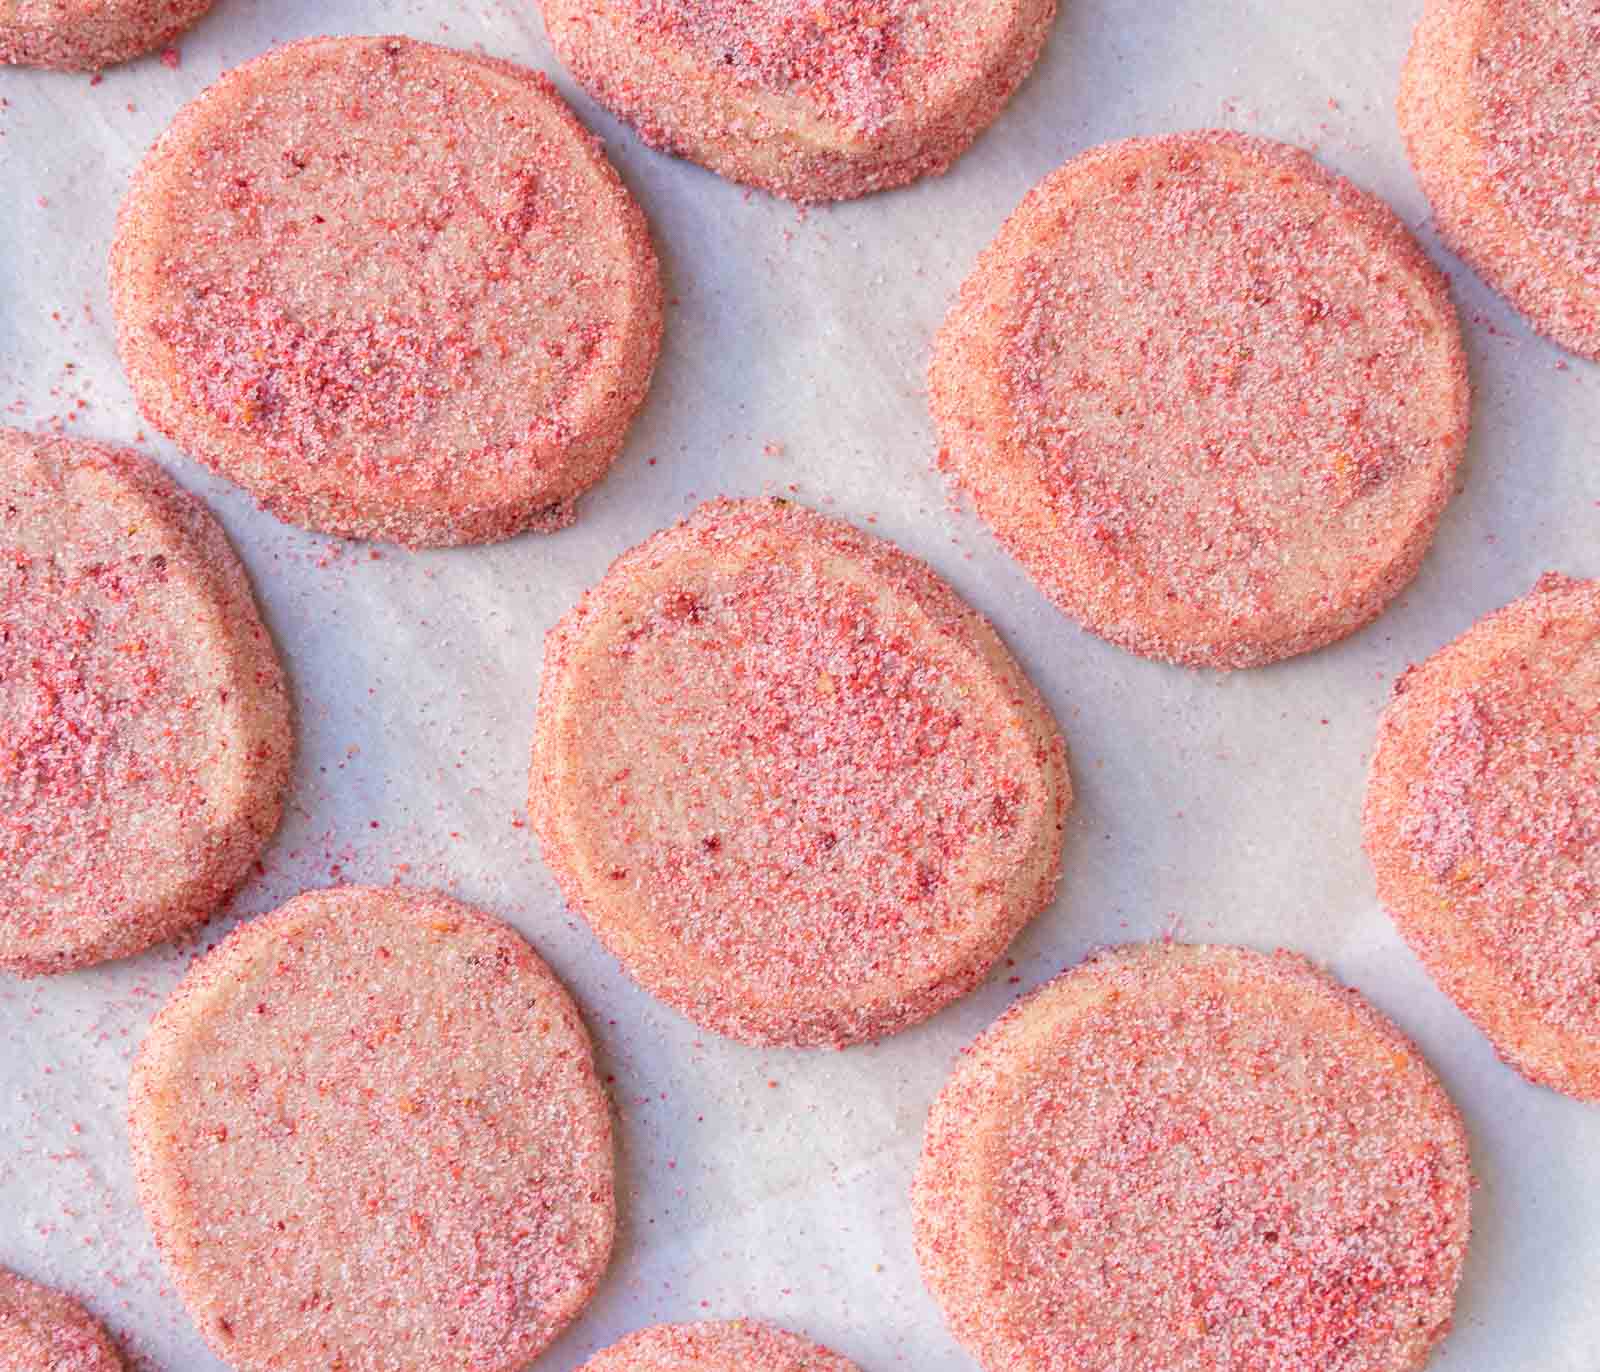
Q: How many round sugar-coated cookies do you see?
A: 12